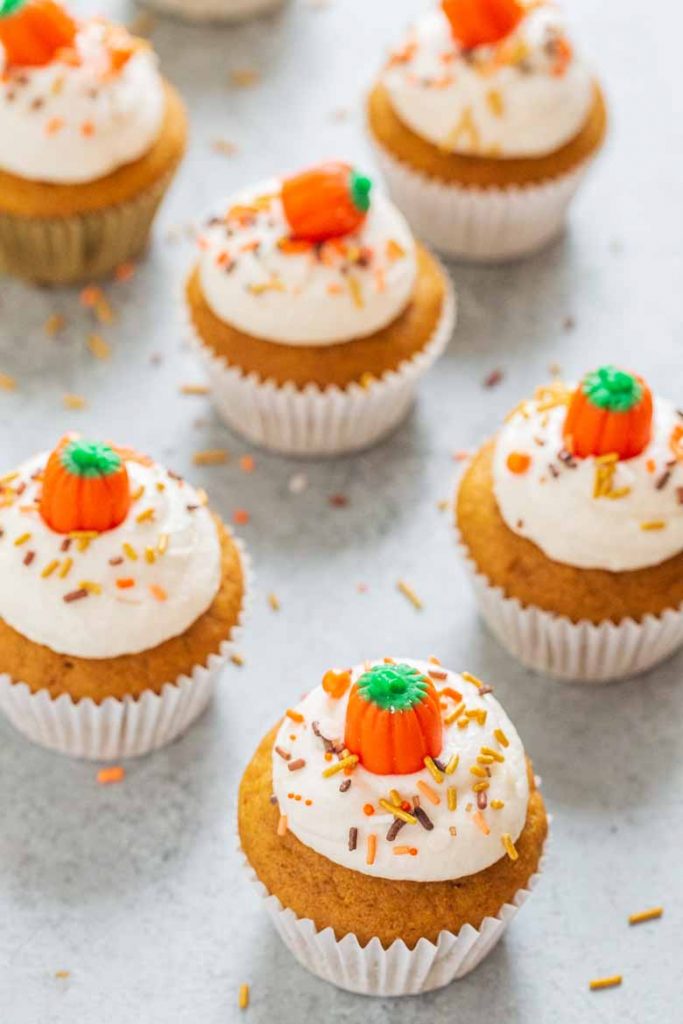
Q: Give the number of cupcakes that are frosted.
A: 6